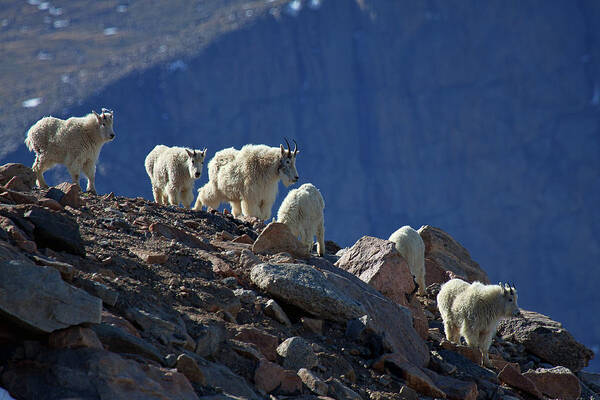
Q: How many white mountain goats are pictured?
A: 6